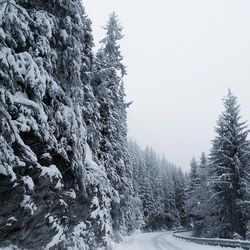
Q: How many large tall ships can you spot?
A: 0